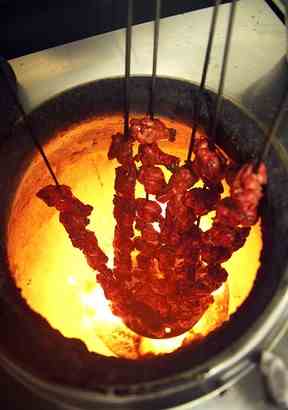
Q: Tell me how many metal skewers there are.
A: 6